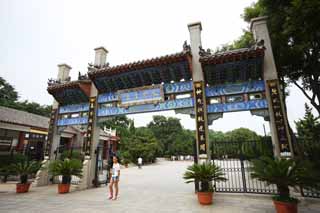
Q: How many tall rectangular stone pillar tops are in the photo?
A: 4